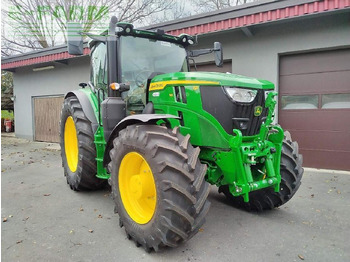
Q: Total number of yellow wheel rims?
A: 2